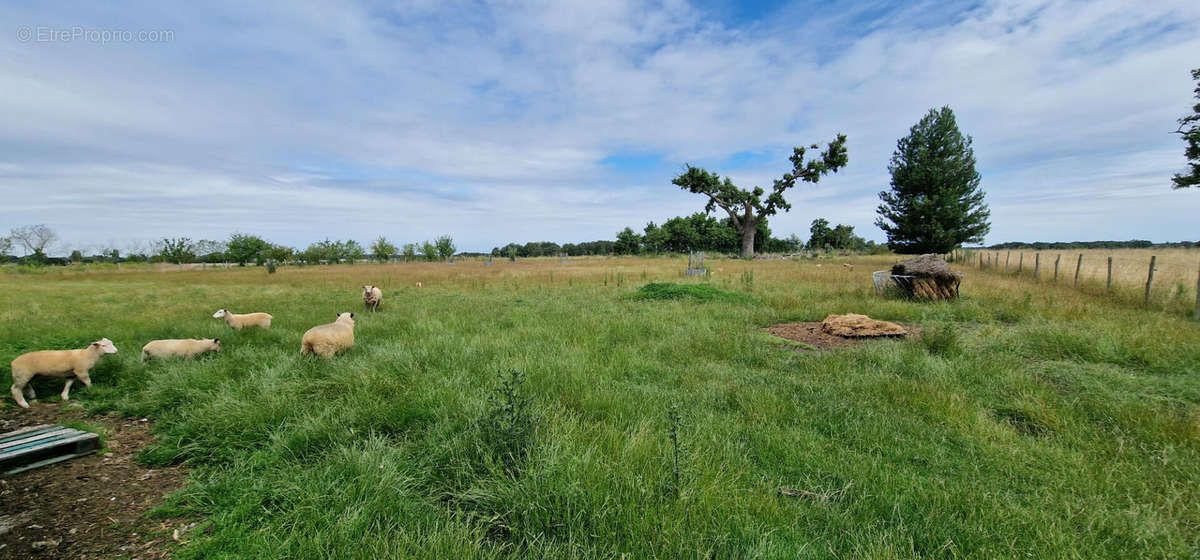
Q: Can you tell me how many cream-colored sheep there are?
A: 5